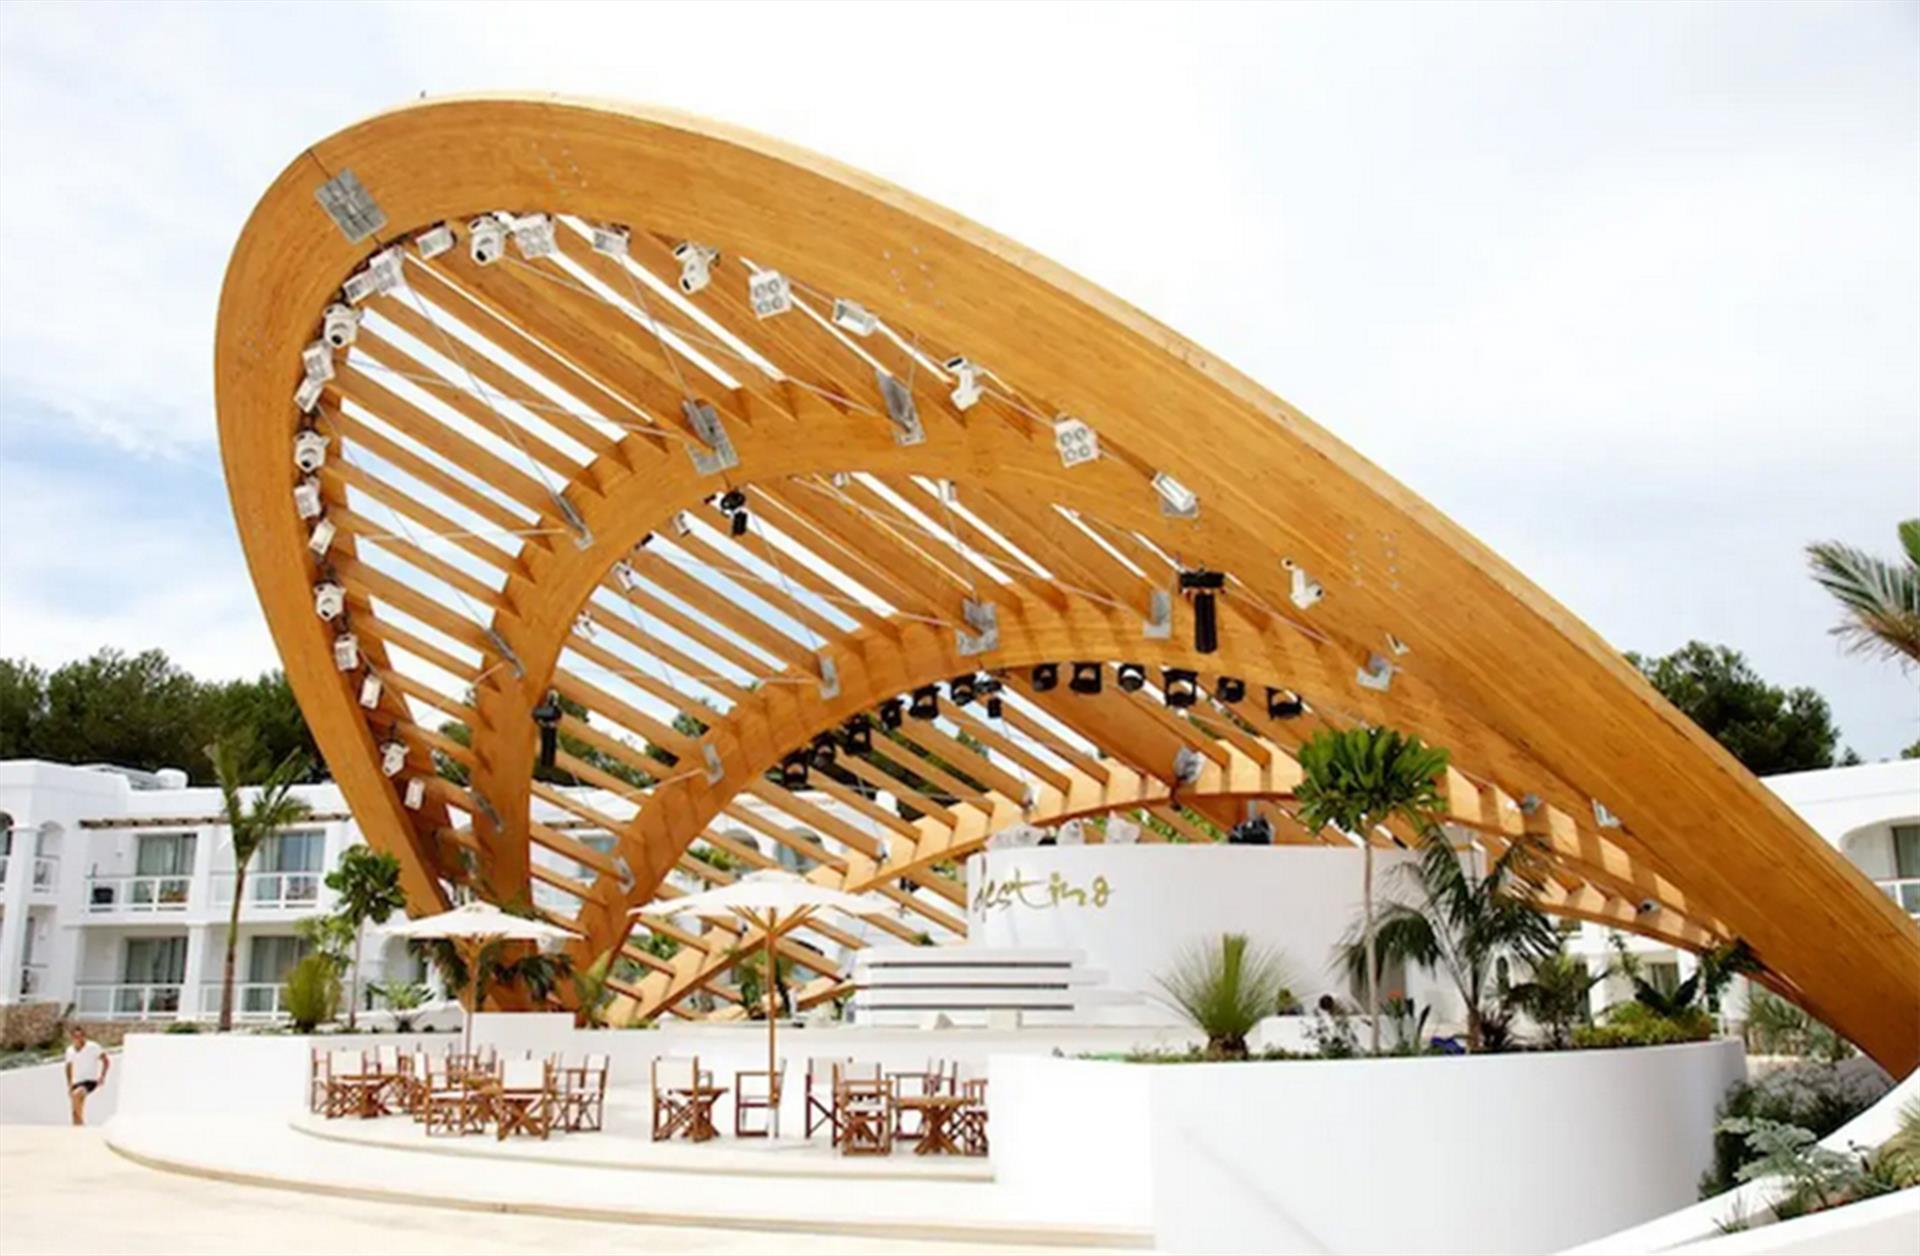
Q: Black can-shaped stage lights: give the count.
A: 12